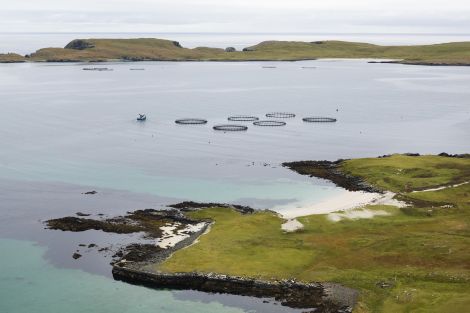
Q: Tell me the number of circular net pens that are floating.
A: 6